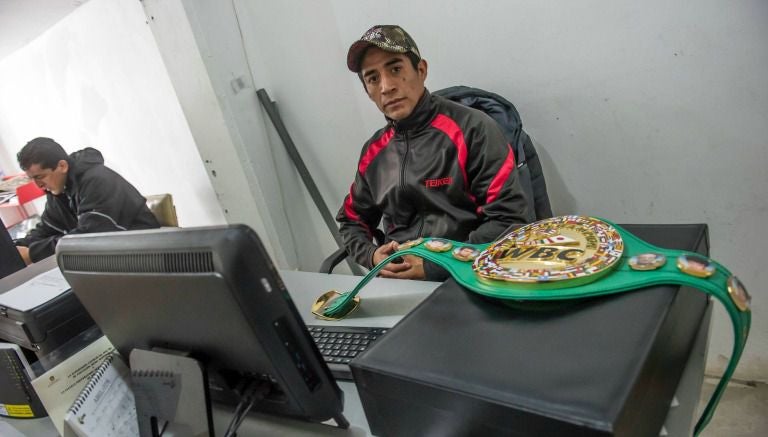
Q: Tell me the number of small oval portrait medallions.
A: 6